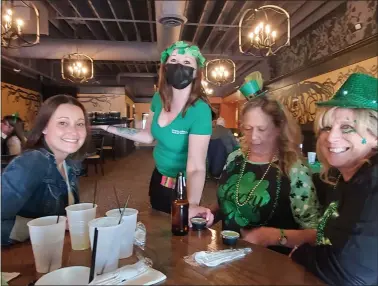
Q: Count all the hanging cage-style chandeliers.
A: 4